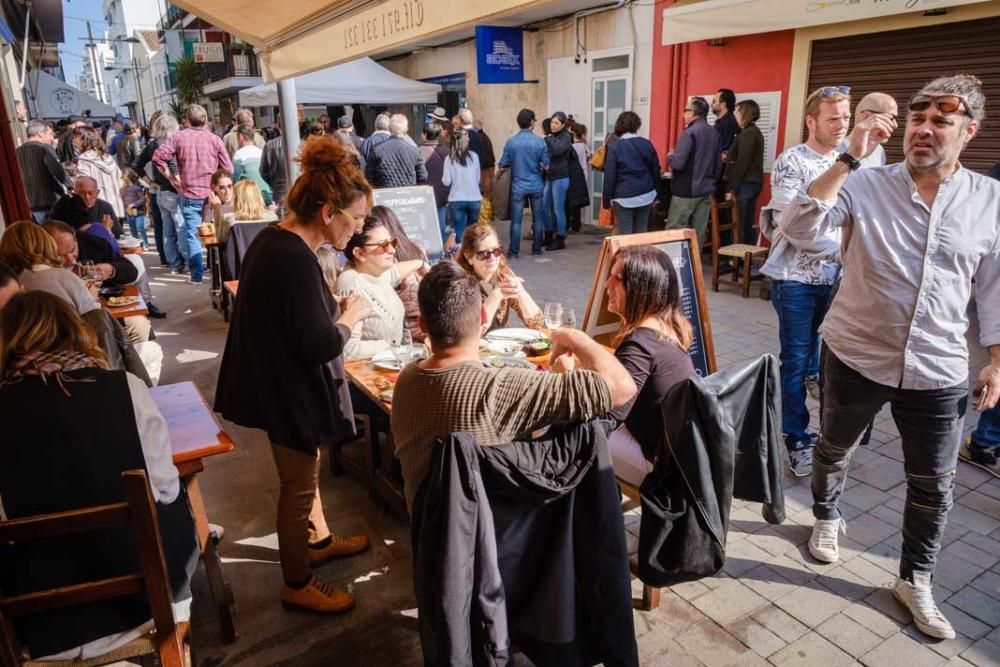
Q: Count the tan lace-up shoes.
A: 2